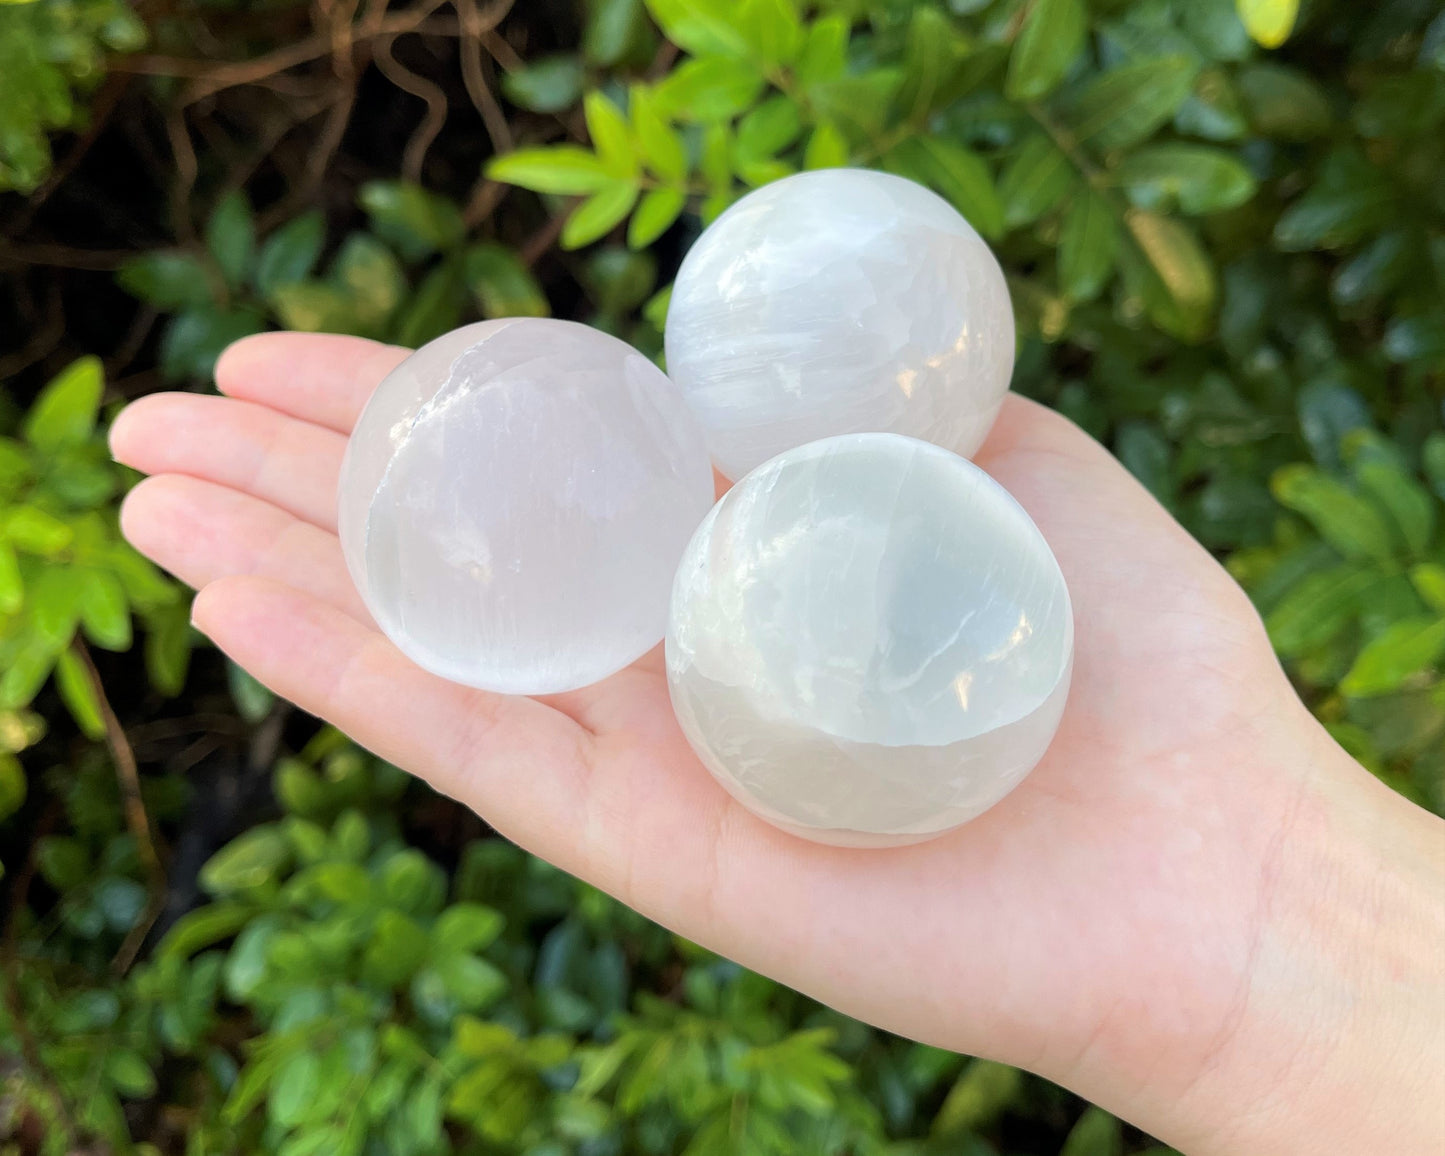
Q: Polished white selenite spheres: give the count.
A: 3